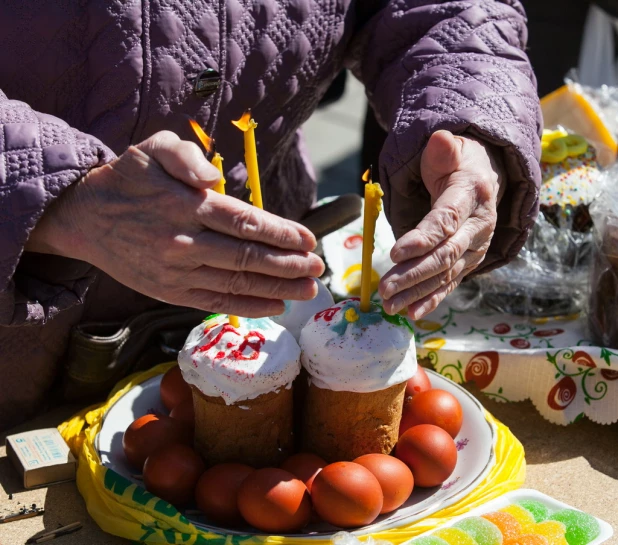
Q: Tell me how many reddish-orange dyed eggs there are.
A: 12